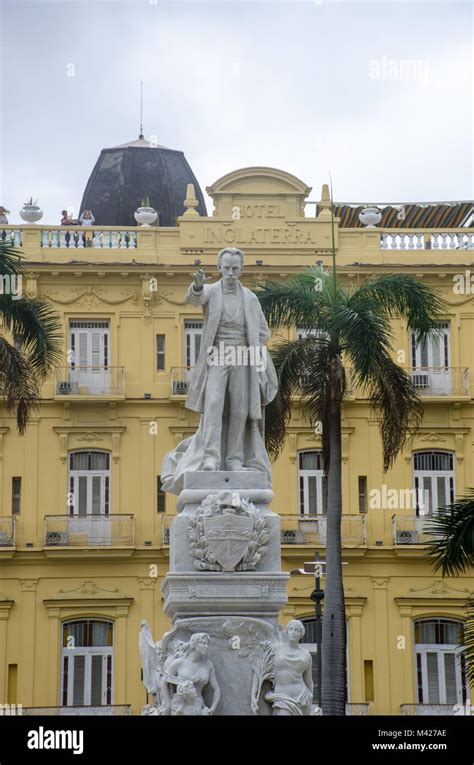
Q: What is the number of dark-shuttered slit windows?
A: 4